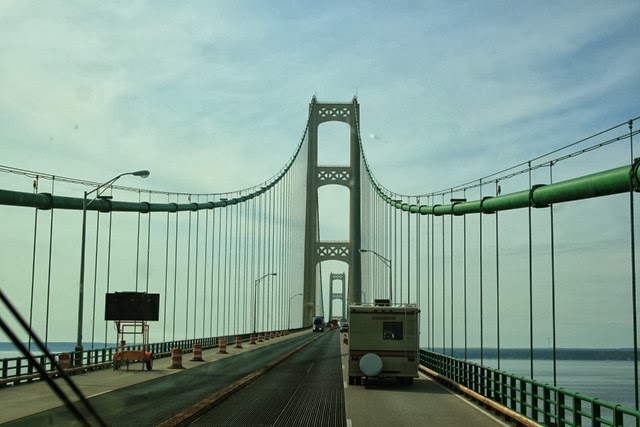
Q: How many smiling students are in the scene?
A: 0